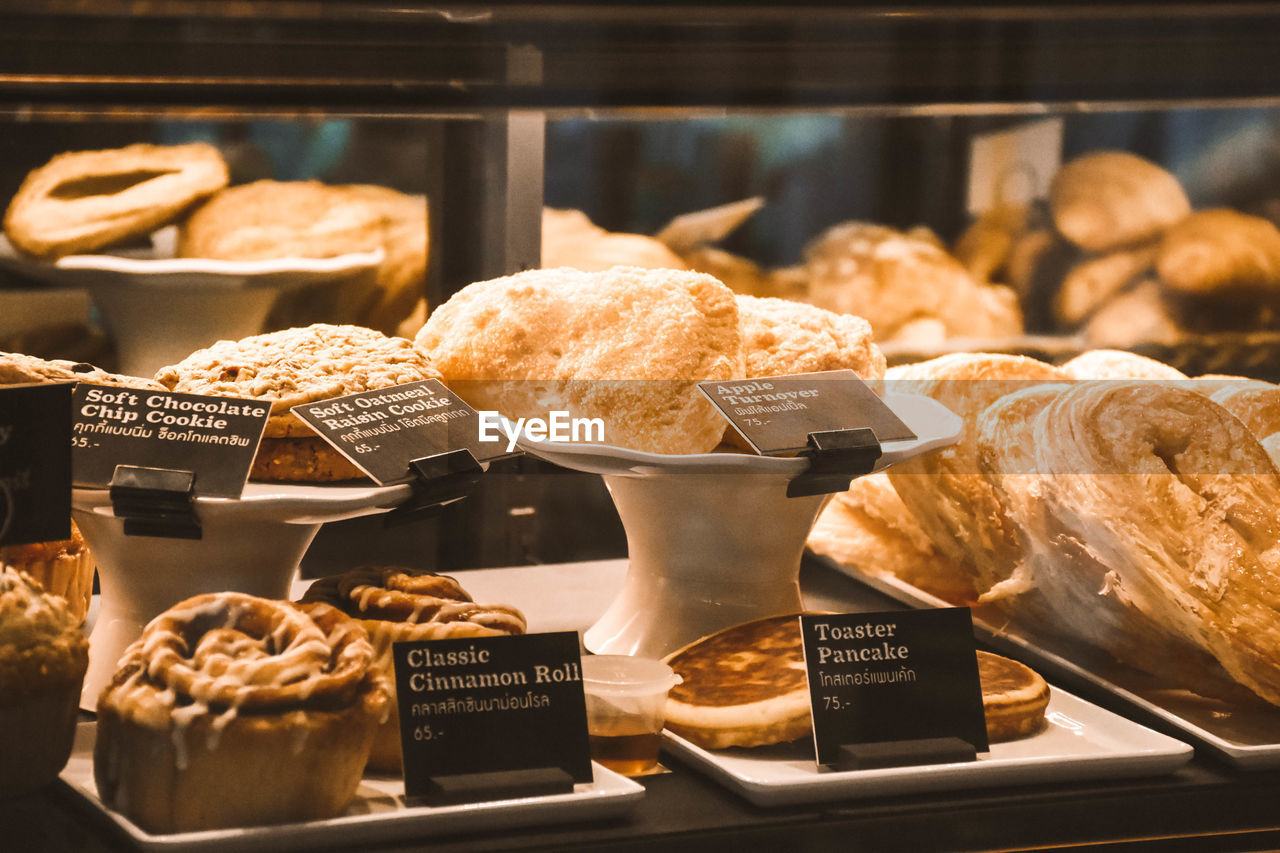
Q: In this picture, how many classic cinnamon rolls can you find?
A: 2